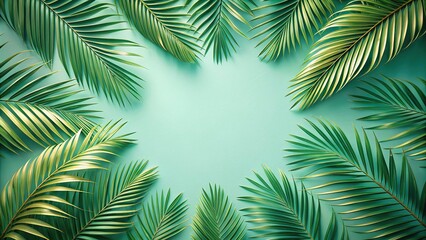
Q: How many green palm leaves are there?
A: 13